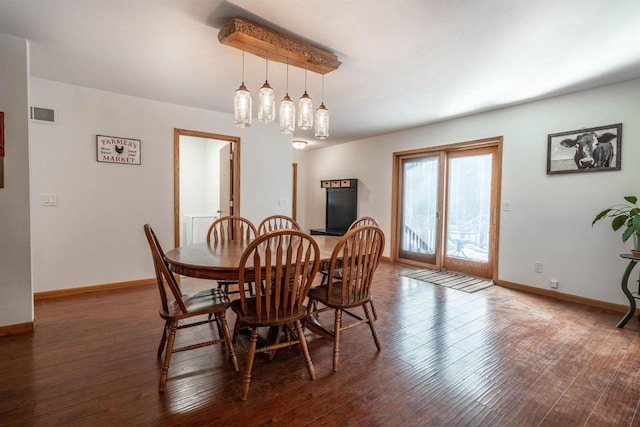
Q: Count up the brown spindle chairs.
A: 6